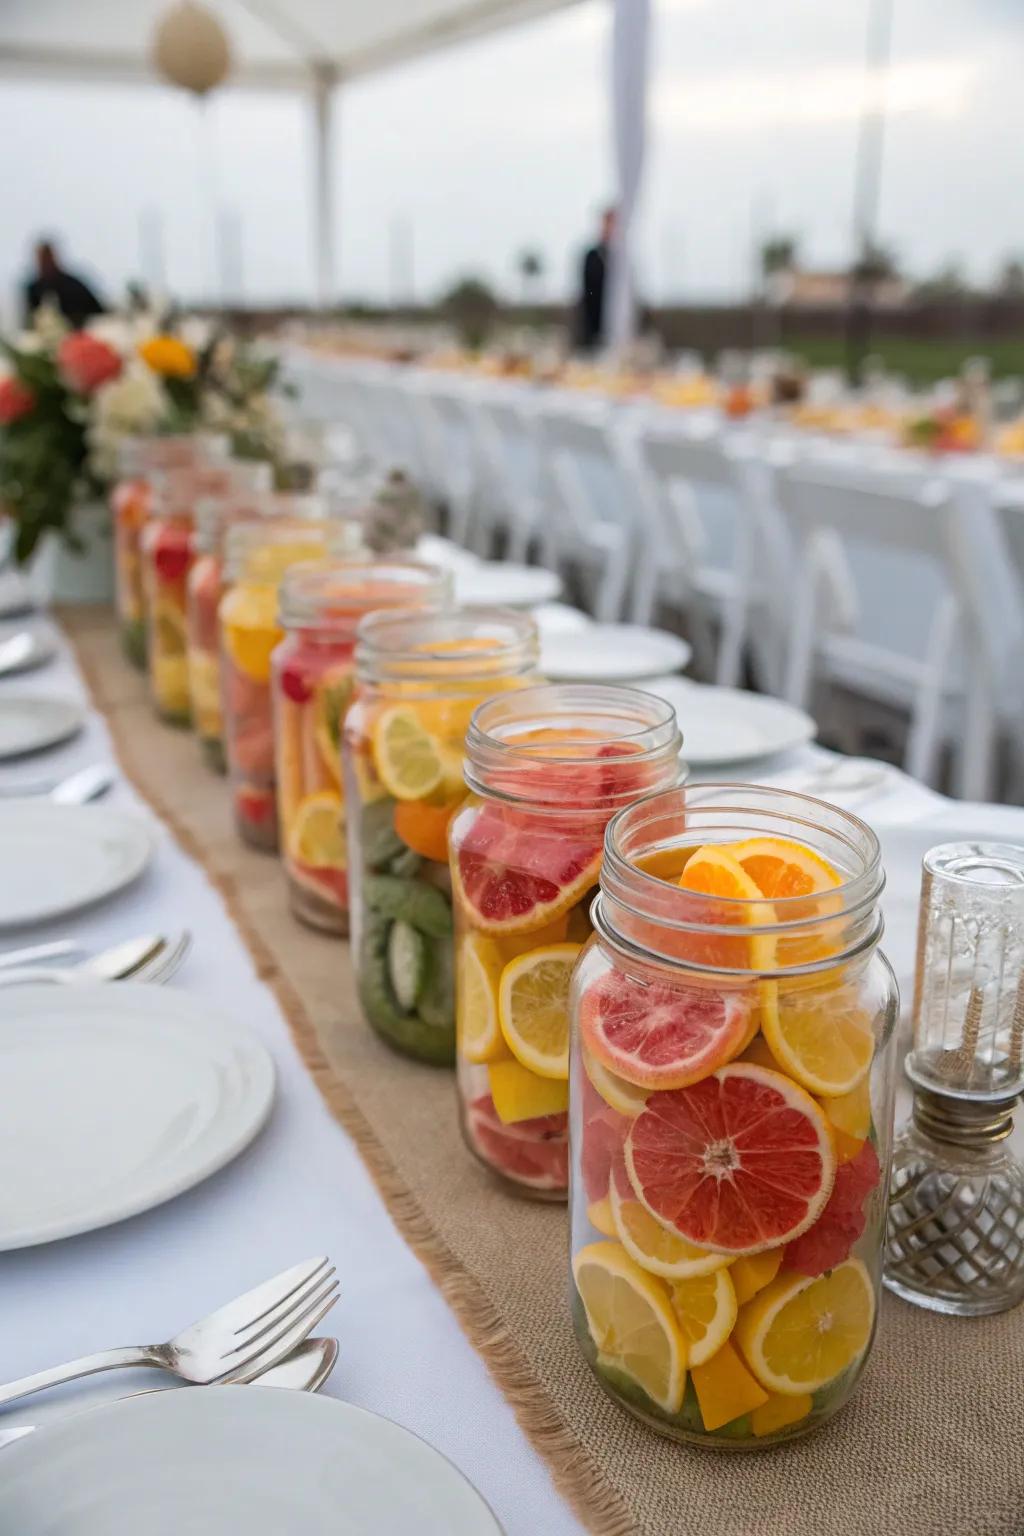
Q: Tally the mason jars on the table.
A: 8